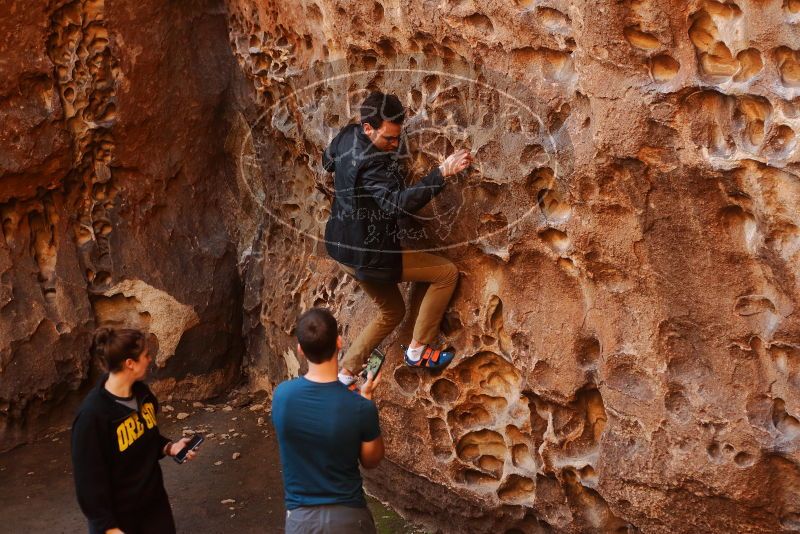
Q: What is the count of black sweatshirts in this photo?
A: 1